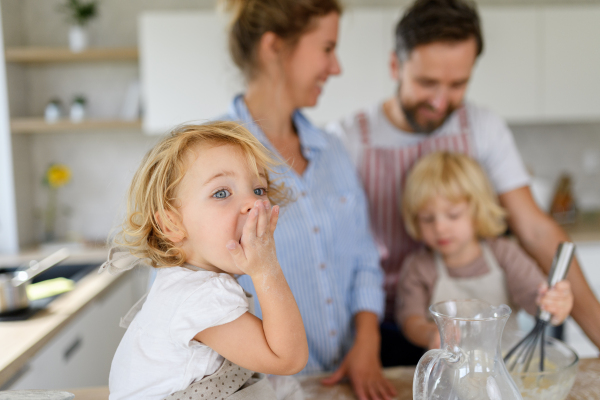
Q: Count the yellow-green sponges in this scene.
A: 1